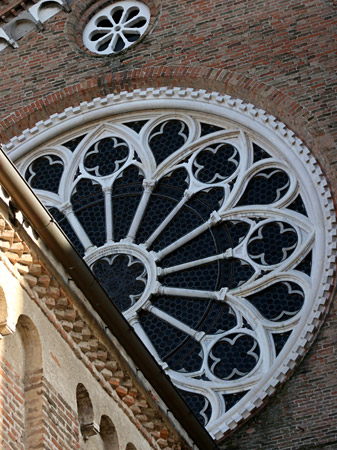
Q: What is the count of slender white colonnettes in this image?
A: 9